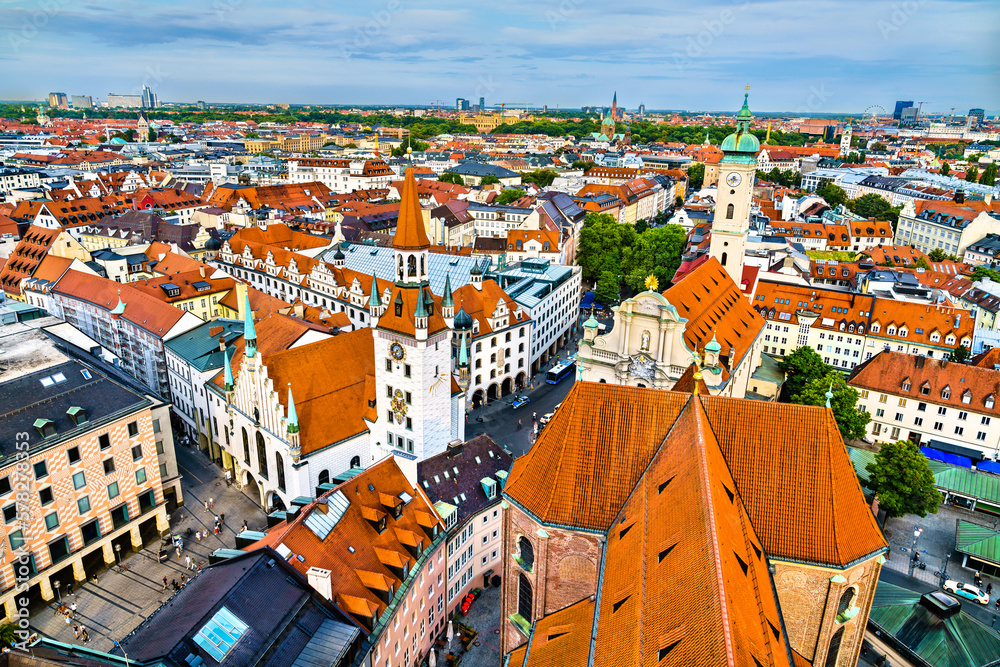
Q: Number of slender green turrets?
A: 7